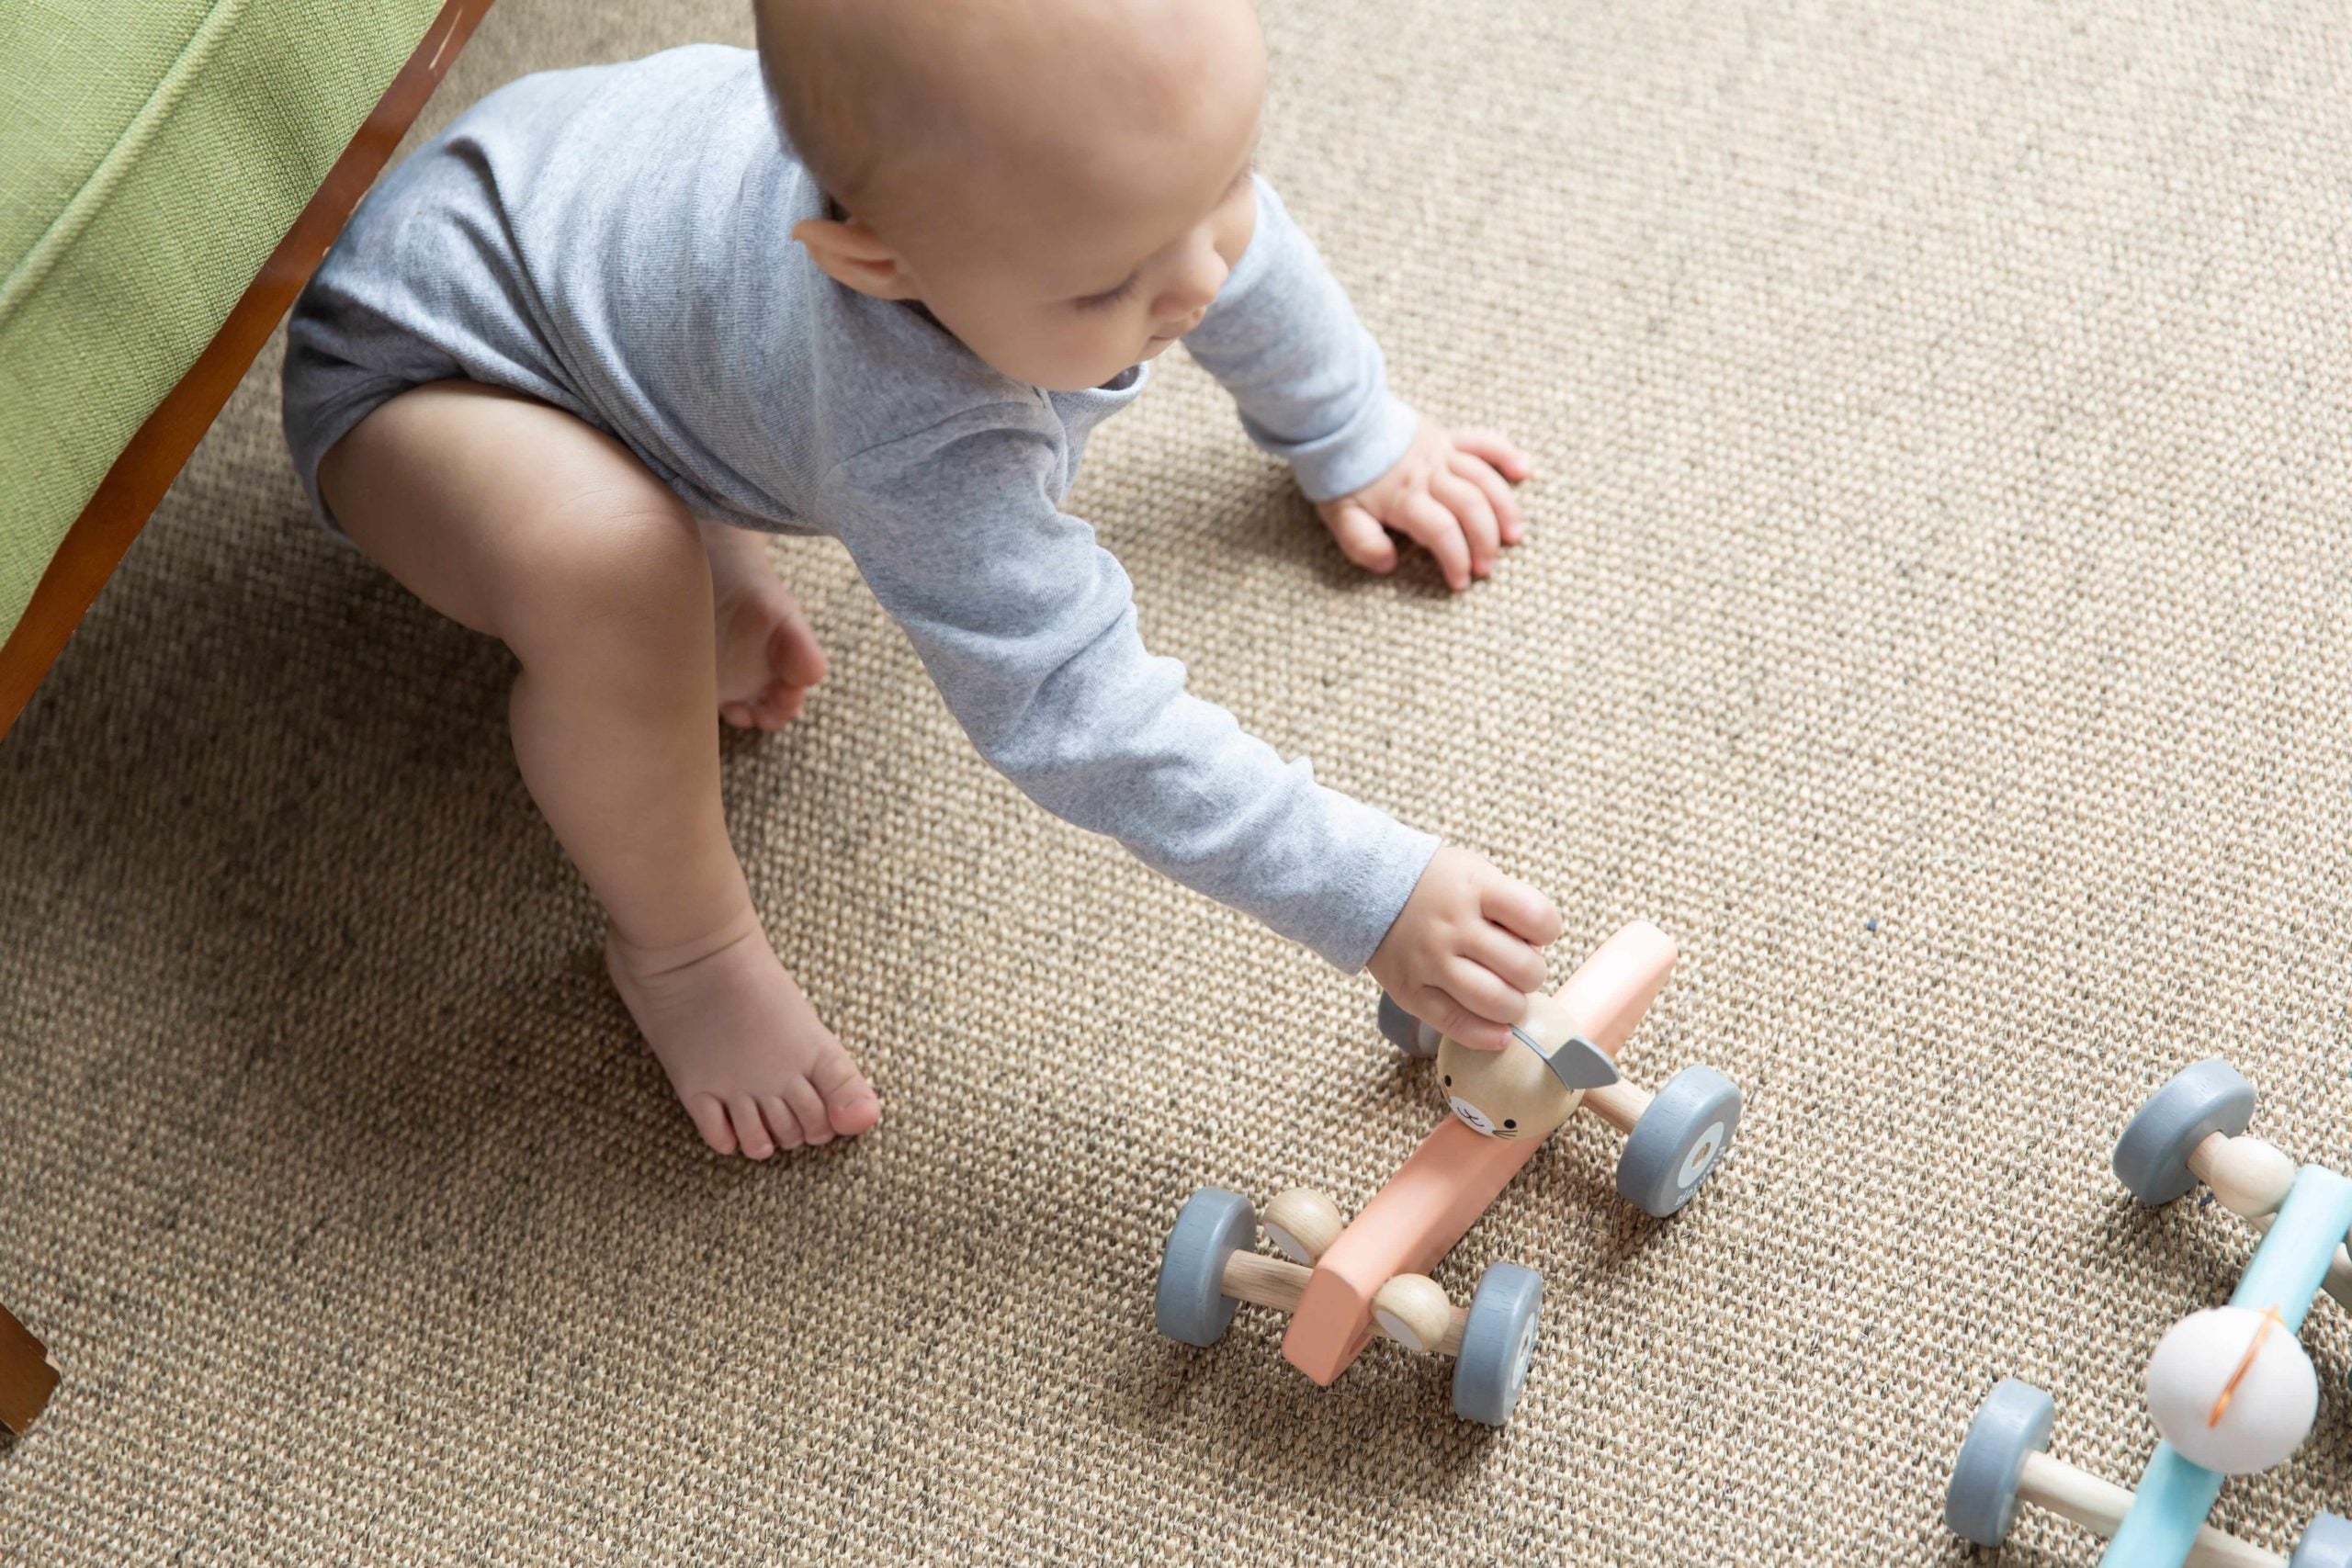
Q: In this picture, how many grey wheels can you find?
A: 7